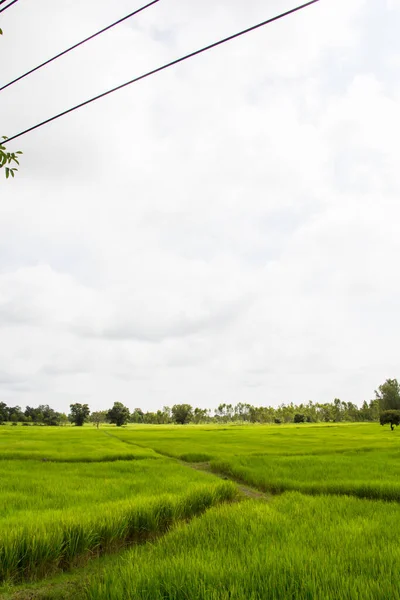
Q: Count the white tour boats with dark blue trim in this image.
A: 0